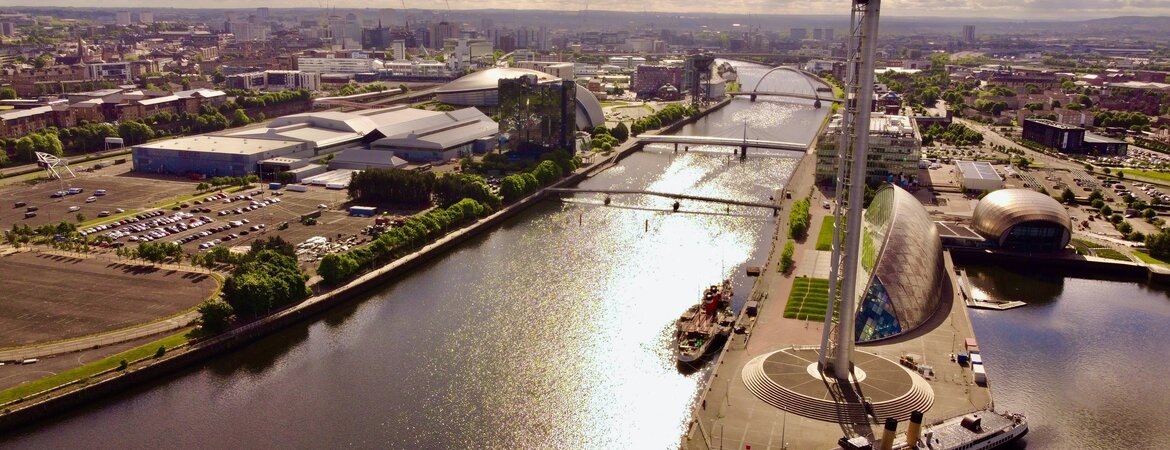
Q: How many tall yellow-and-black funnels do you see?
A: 2